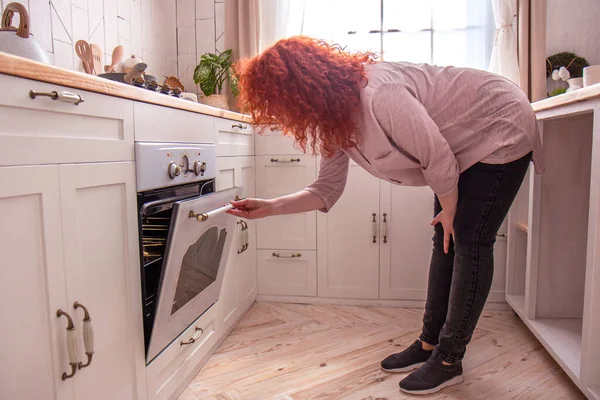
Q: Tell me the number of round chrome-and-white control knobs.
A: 2